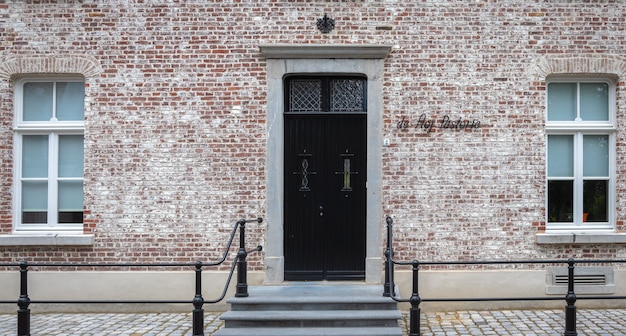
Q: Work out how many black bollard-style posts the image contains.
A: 6